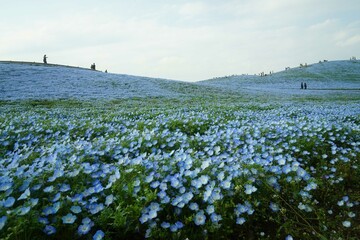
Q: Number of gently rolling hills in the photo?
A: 2